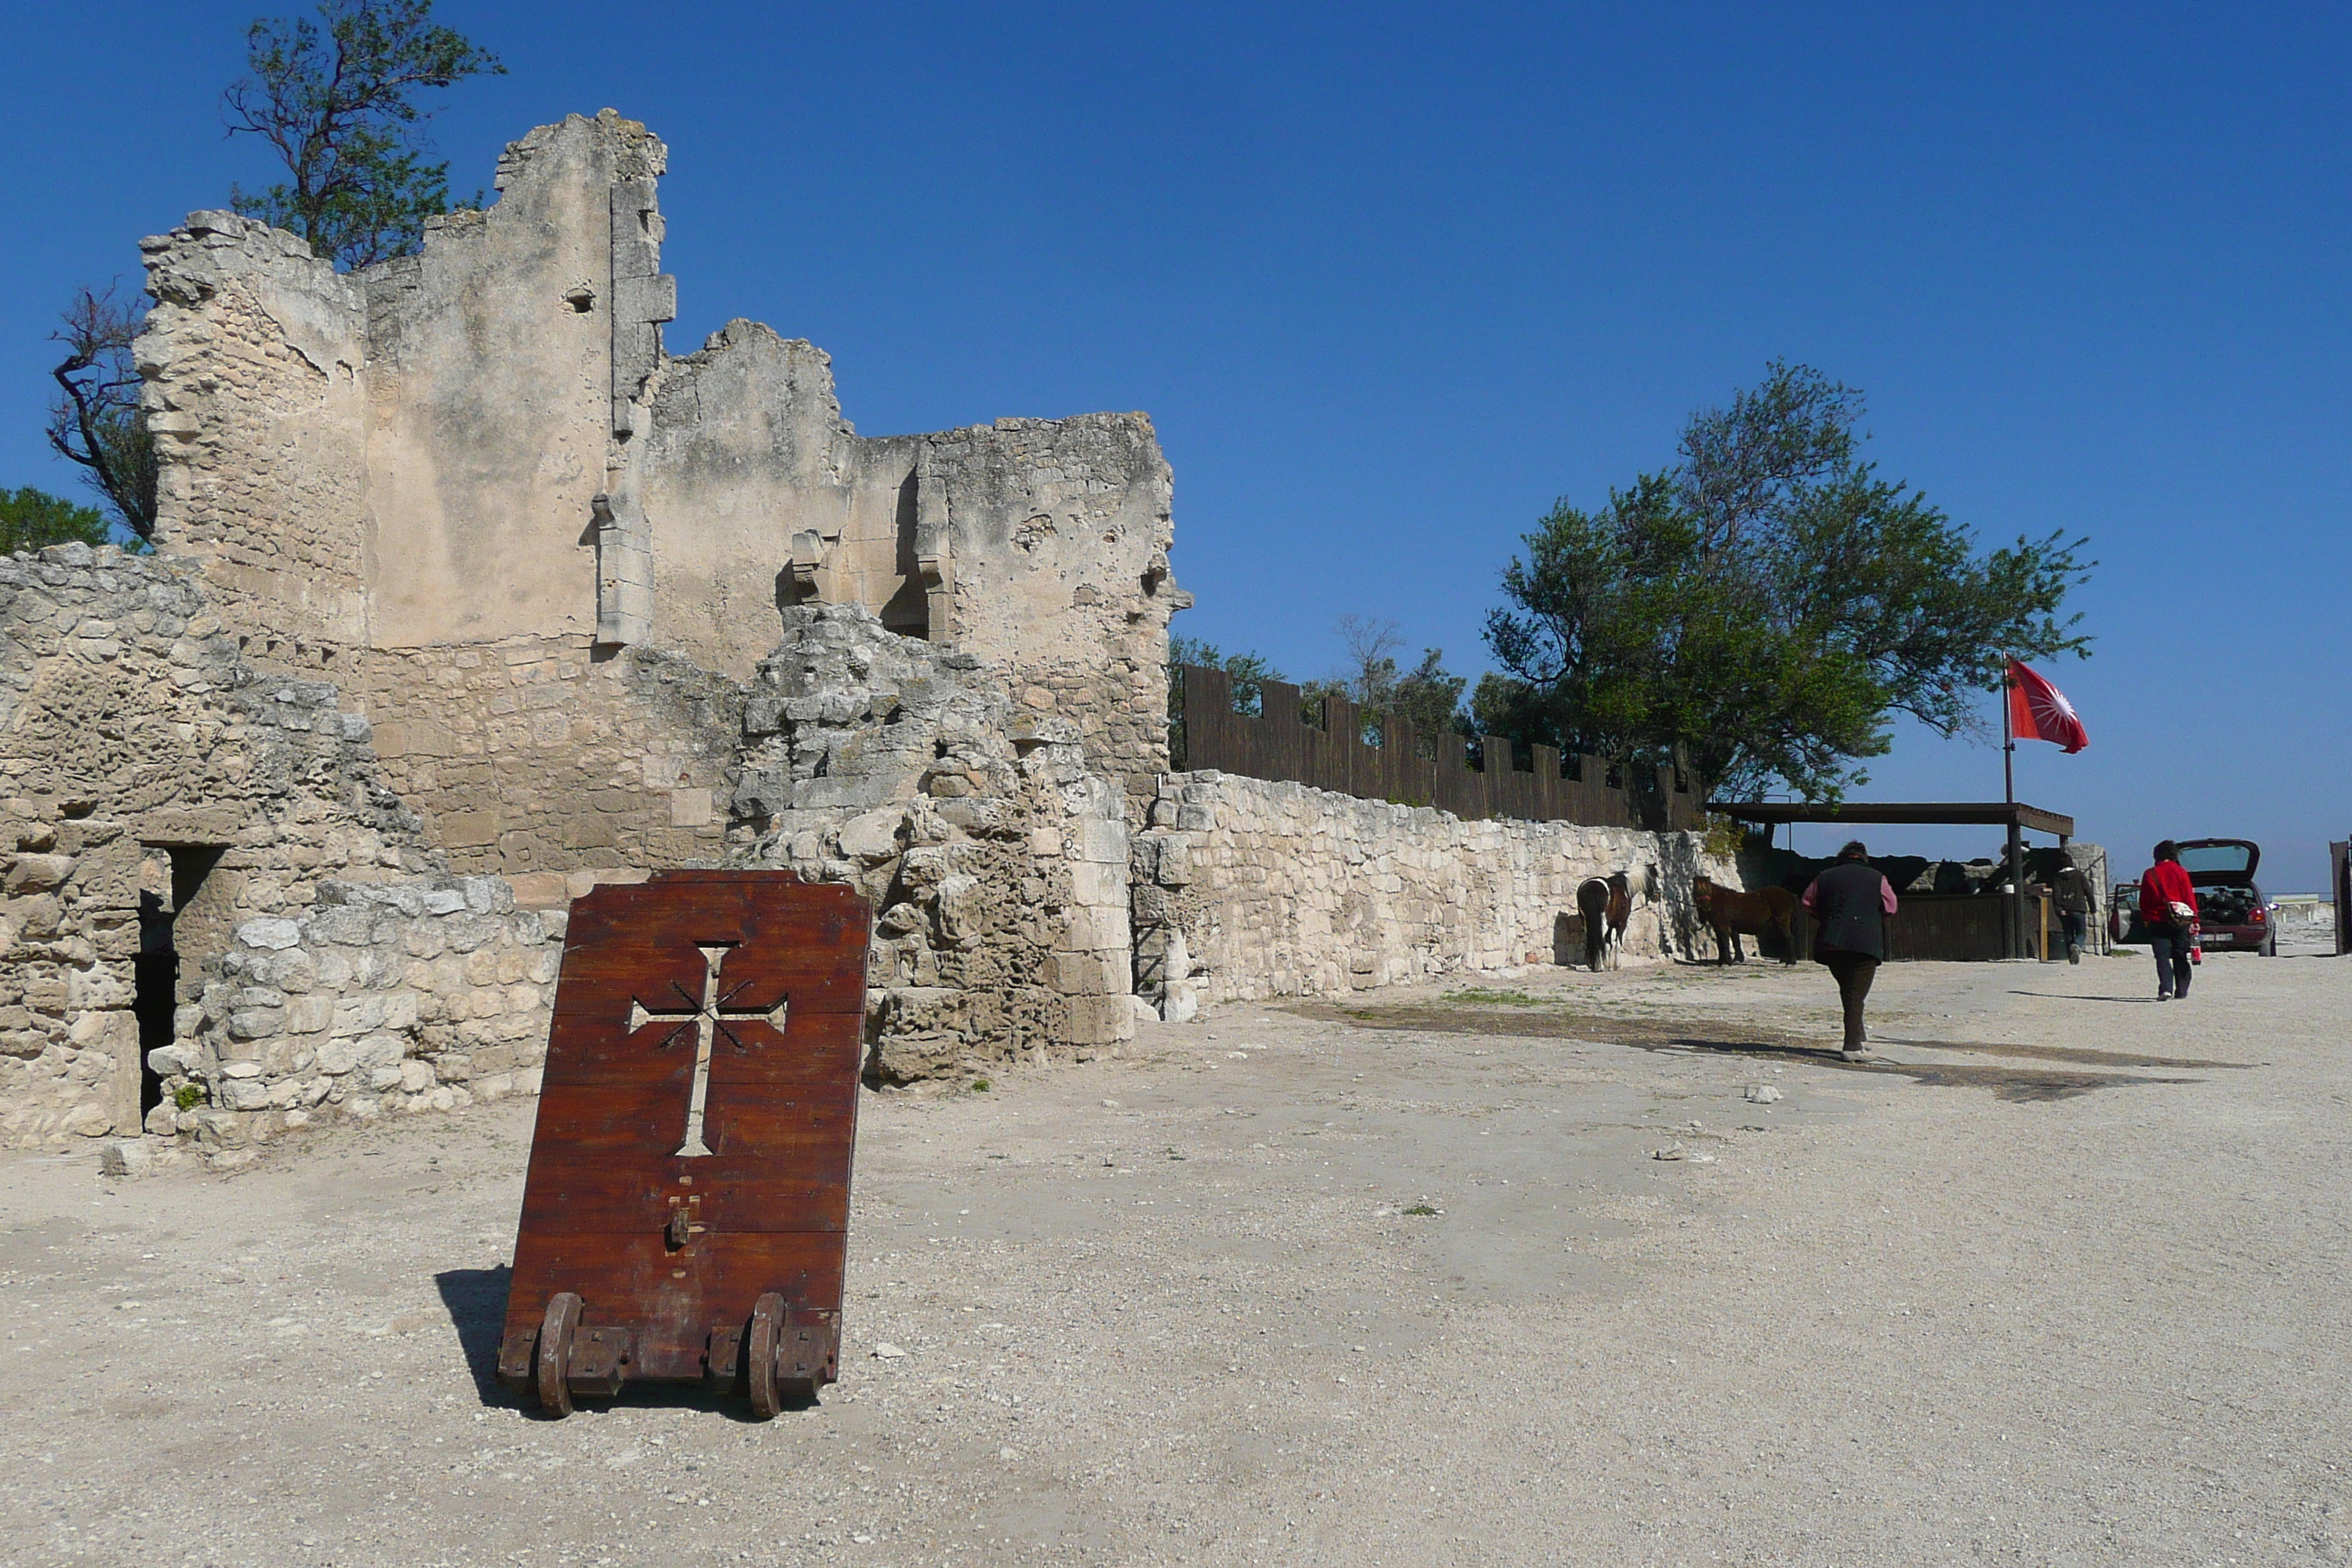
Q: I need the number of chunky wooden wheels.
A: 2